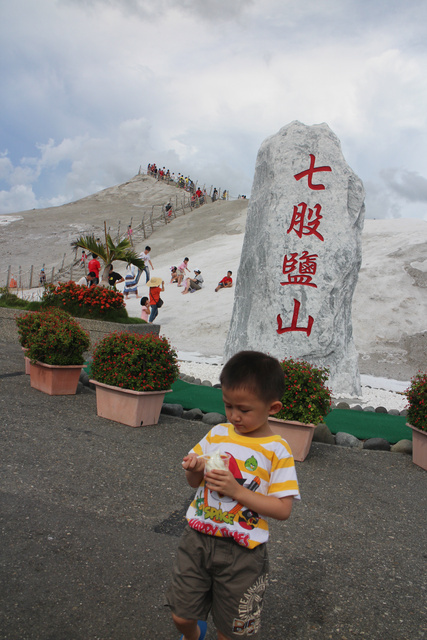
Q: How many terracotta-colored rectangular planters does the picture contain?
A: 5